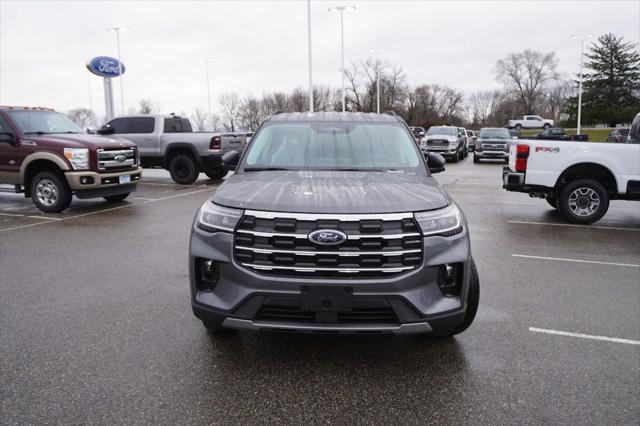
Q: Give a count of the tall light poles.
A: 6